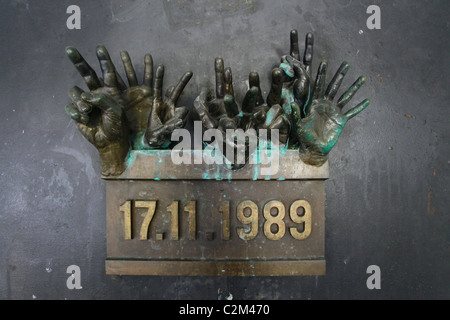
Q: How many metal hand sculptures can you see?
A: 8